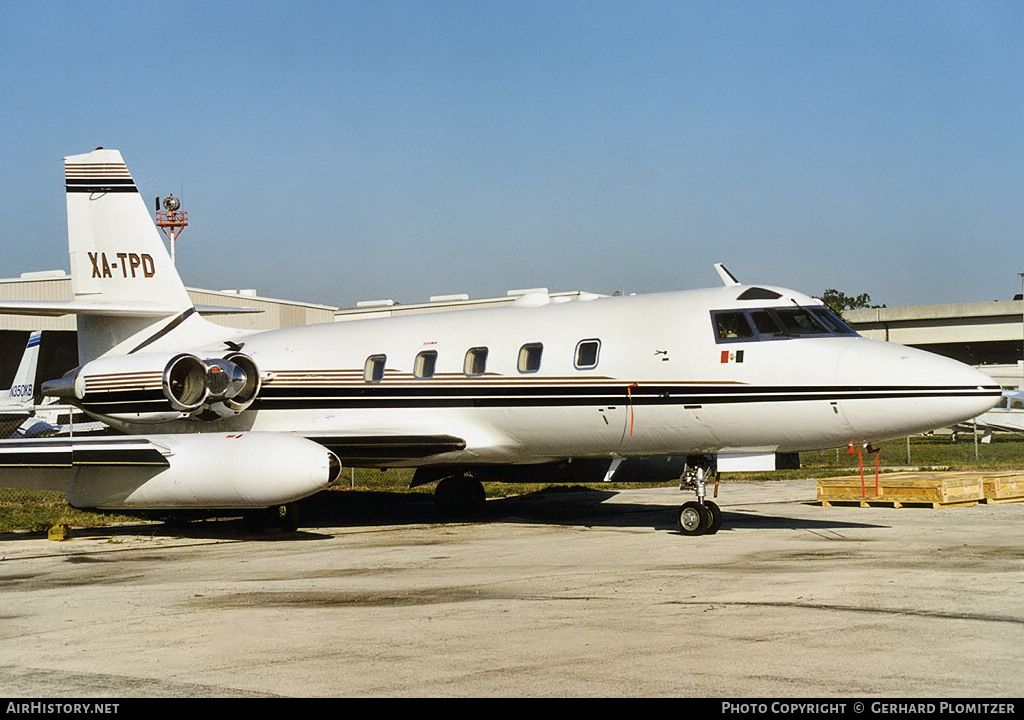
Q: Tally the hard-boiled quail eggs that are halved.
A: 0